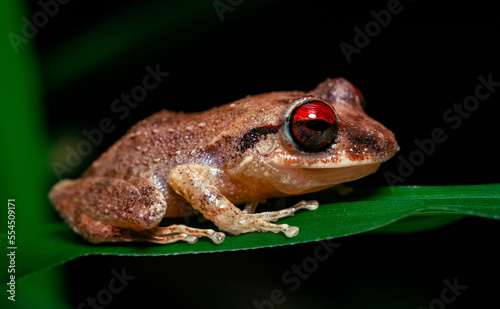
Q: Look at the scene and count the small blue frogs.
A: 0